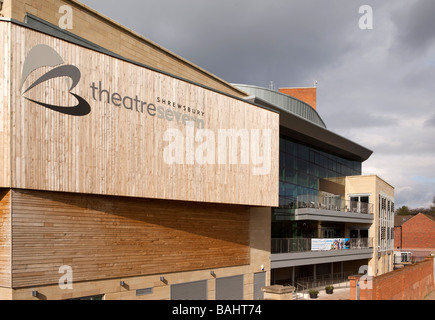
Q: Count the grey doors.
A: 3